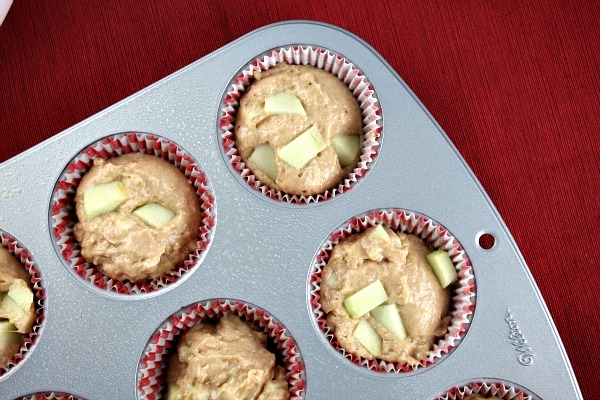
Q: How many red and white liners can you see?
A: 7